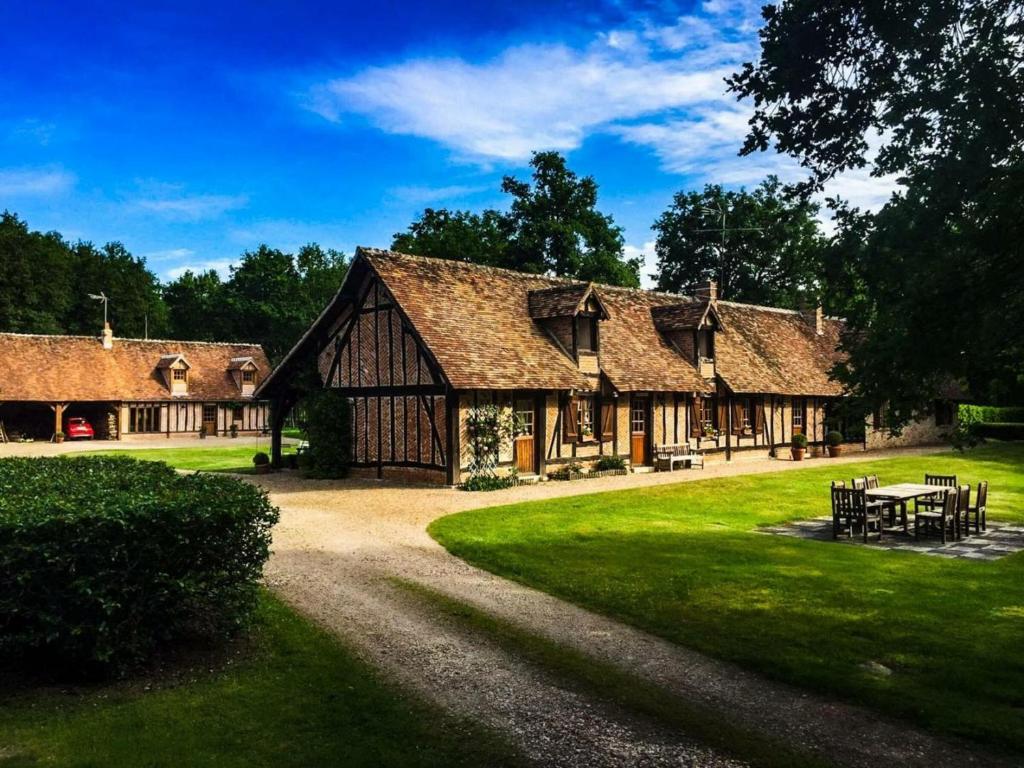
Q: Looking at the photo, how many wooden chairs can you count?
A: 8